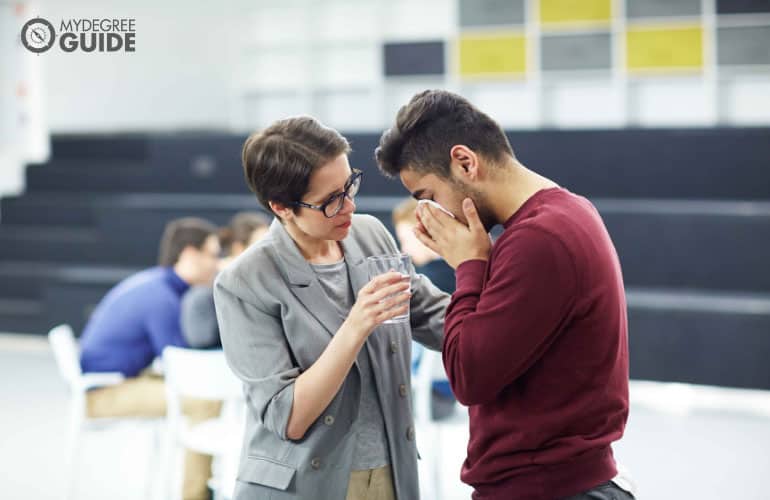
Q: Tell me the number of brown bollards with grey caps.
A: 0